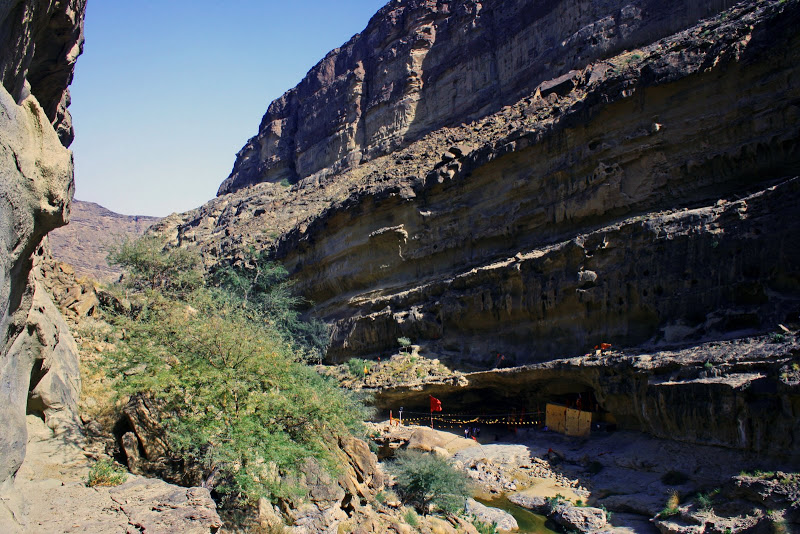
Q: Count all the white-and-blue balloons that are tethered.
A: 0